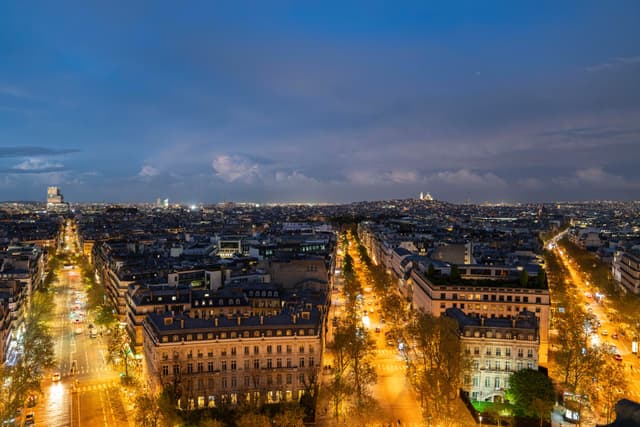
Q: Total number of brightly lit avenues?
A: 3